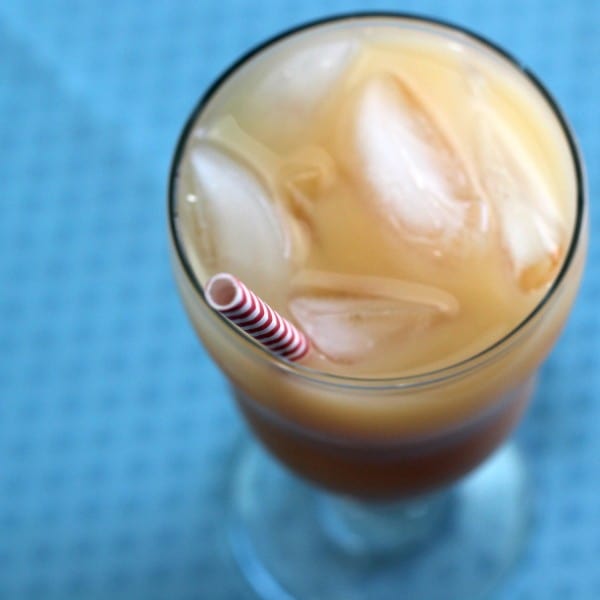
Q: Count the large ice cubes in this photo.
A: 5